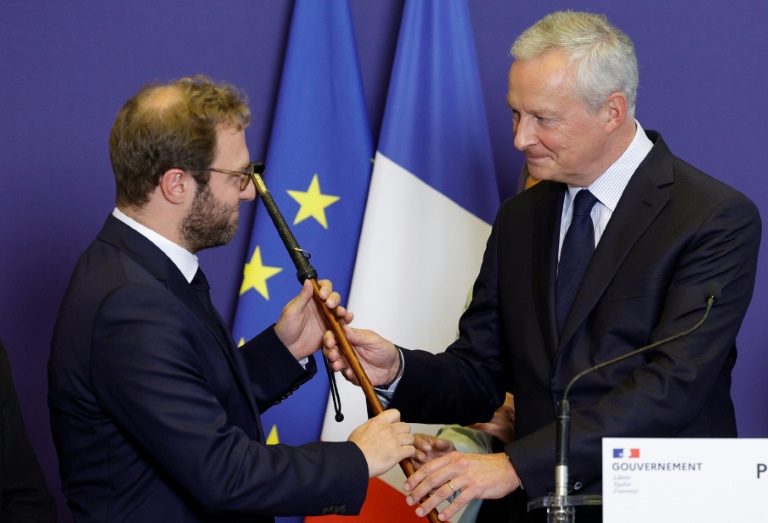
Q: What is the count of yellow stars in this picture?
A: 4